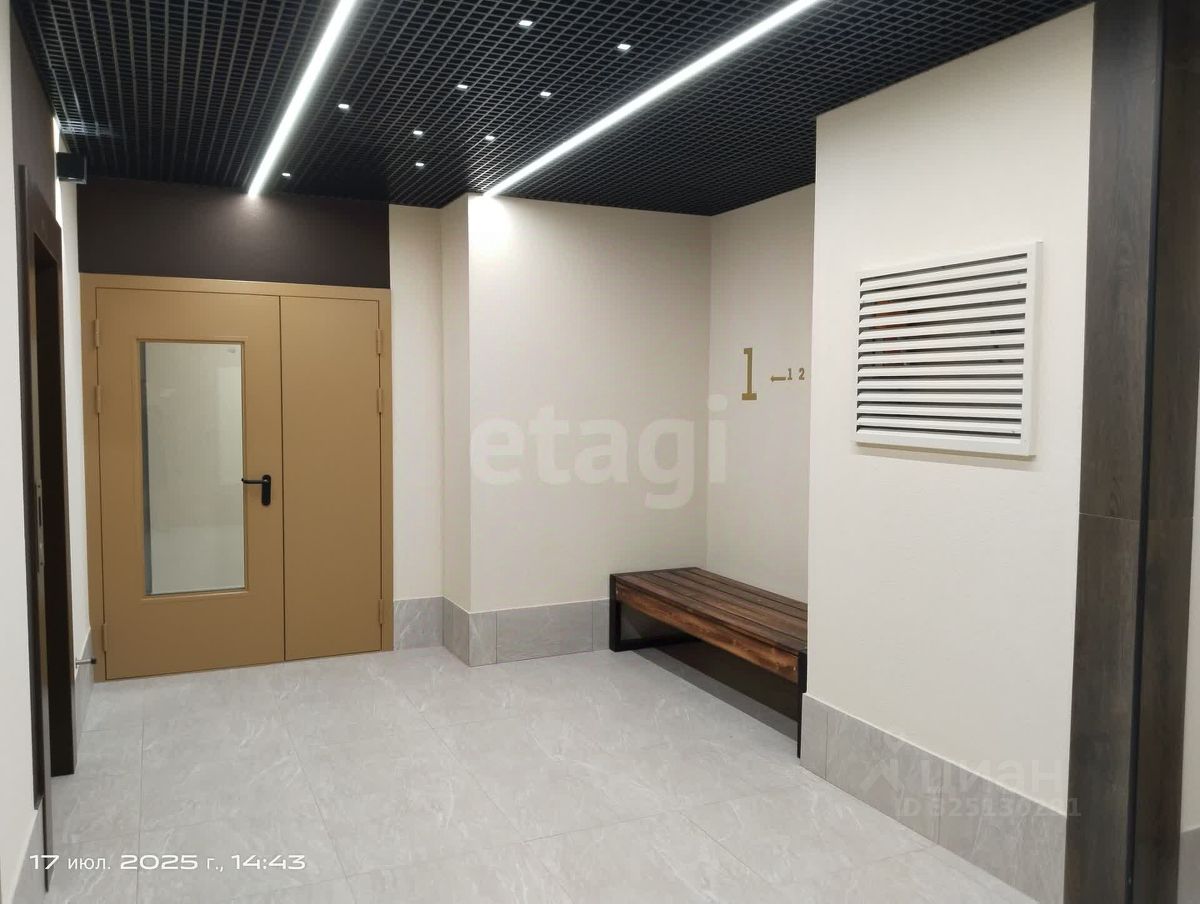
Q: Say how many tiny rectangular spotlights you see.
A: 9